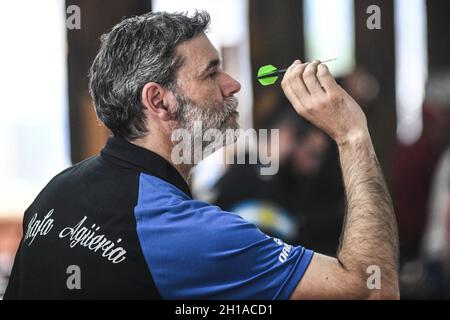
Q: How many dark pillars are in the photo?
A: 4